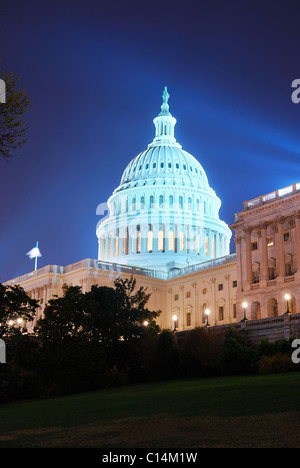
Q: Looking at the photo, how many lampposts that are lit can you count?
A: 7